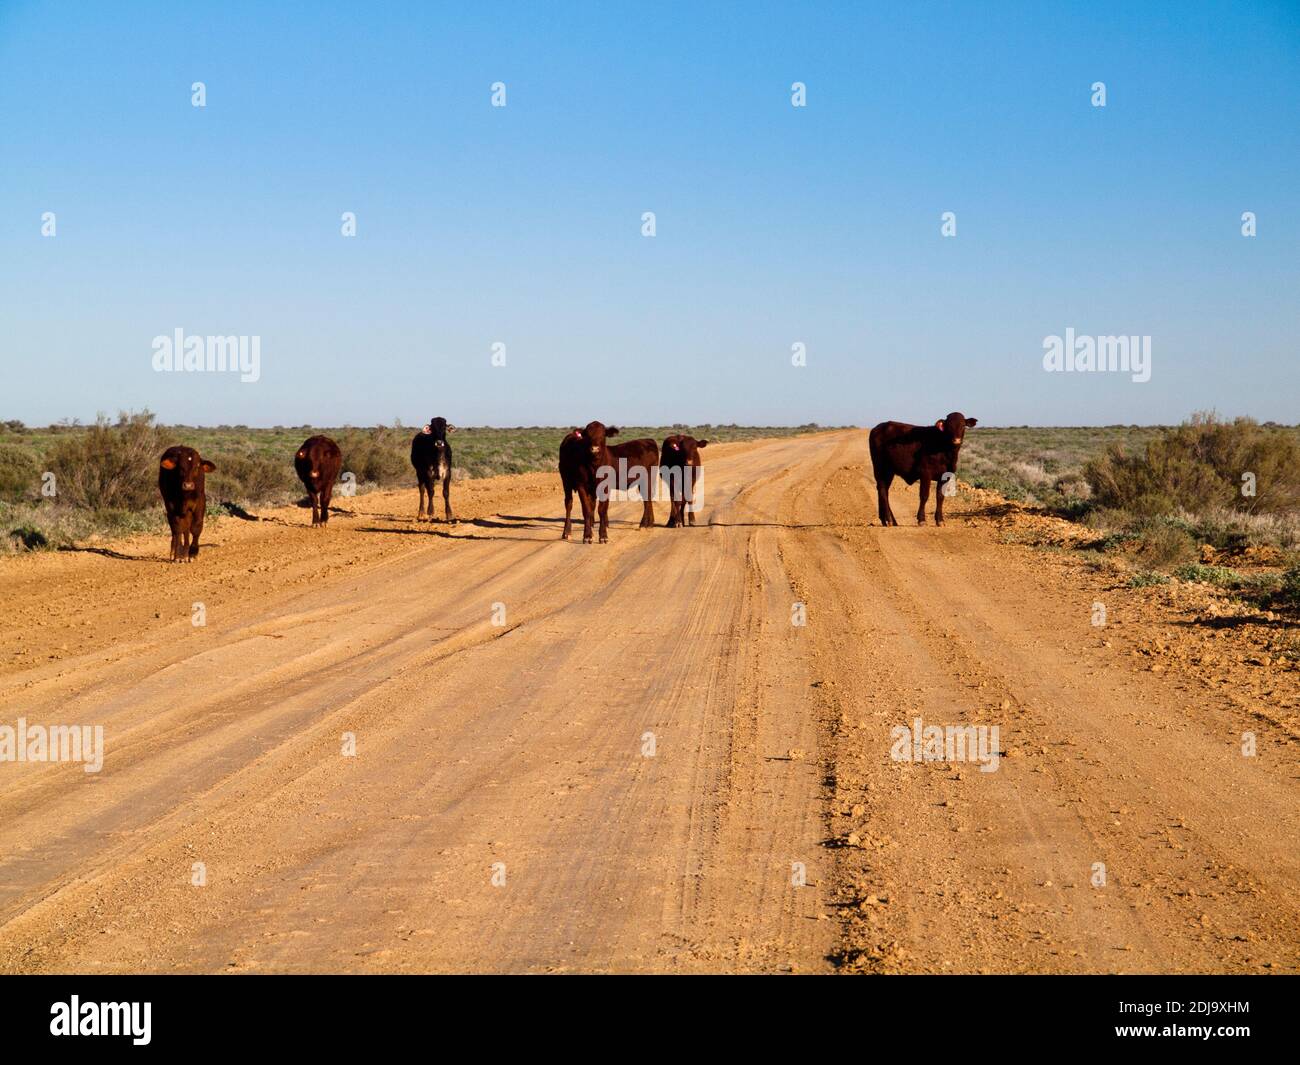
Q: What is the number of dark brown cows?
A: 6